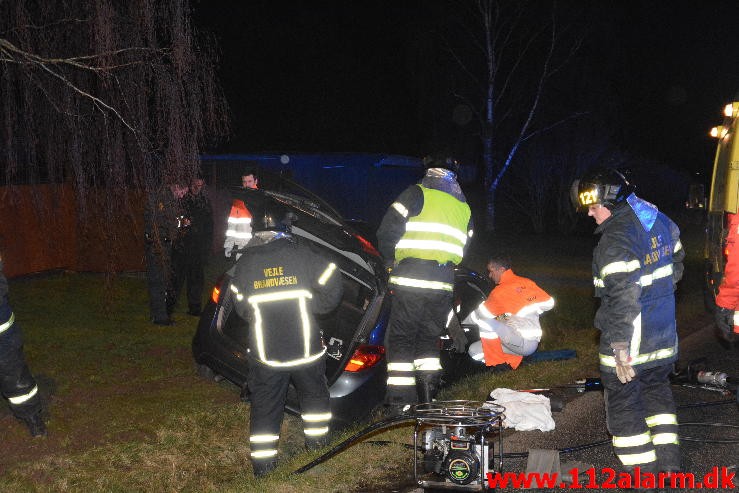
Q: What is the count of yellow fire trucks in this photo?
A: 1